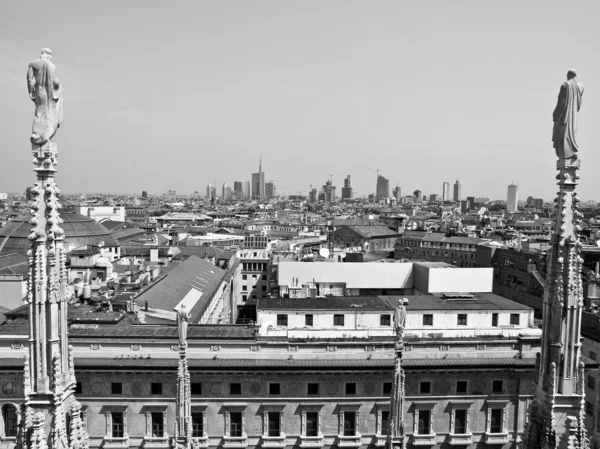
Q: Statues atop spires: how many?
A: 4